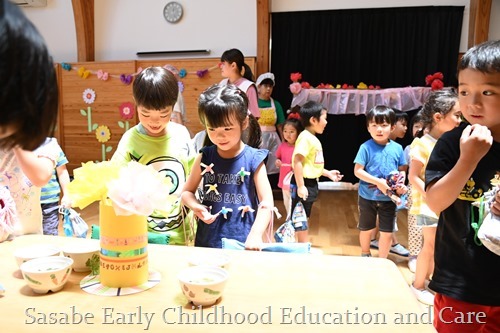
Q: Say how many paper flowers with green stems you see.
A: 3